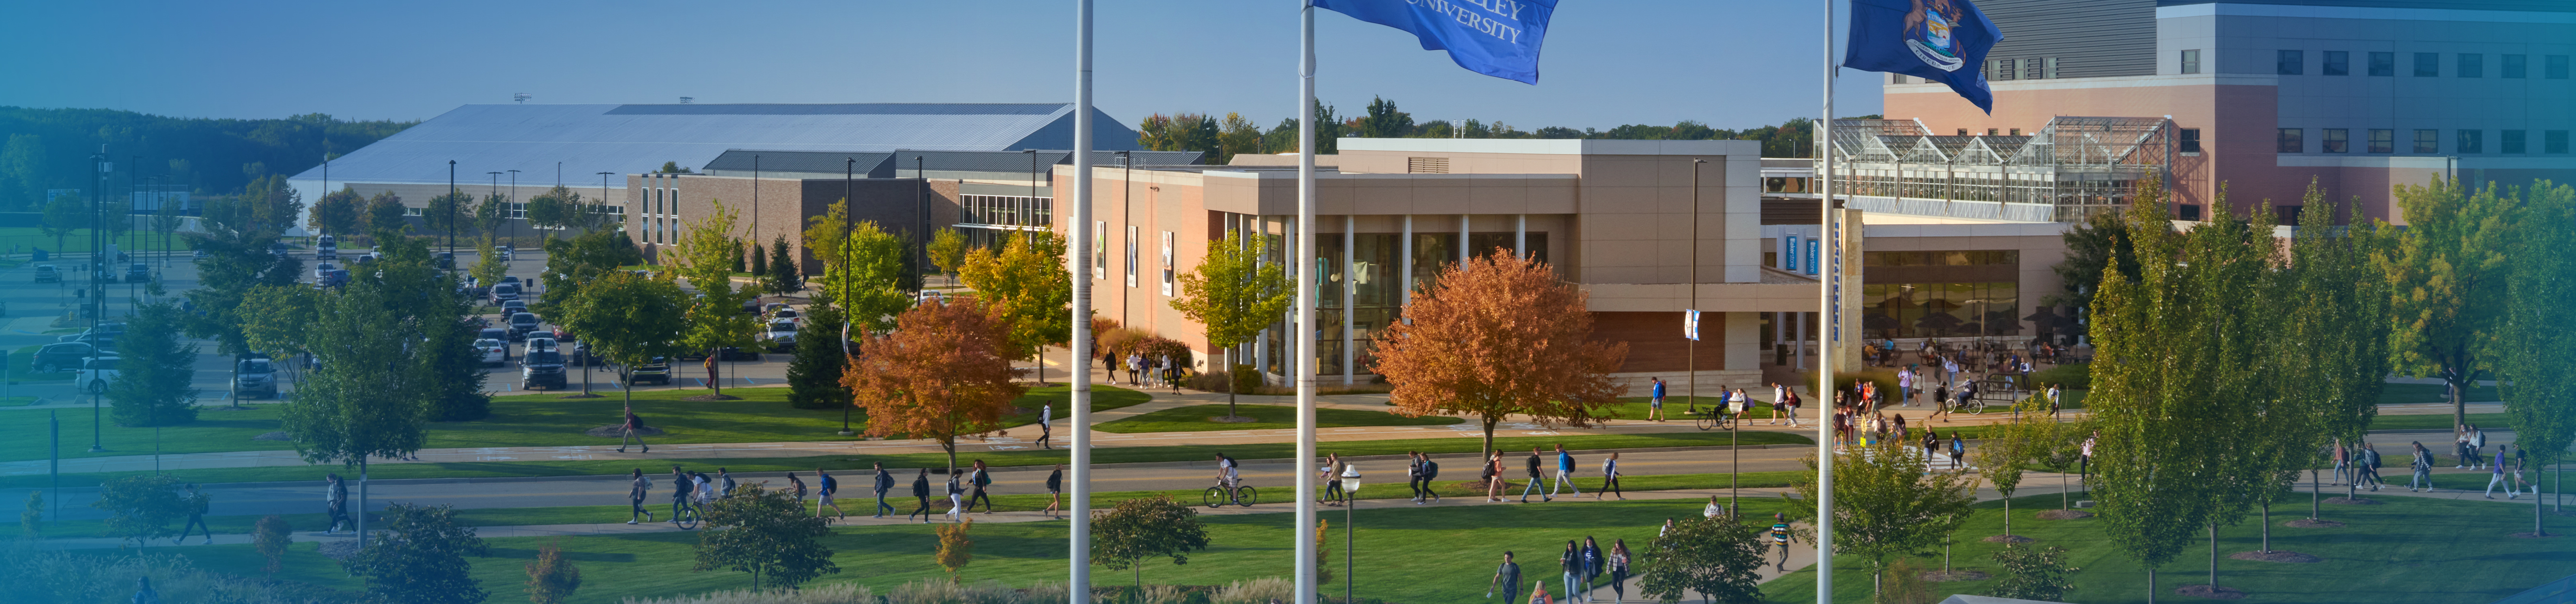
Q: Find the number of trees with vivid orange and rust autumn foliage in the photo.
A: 2